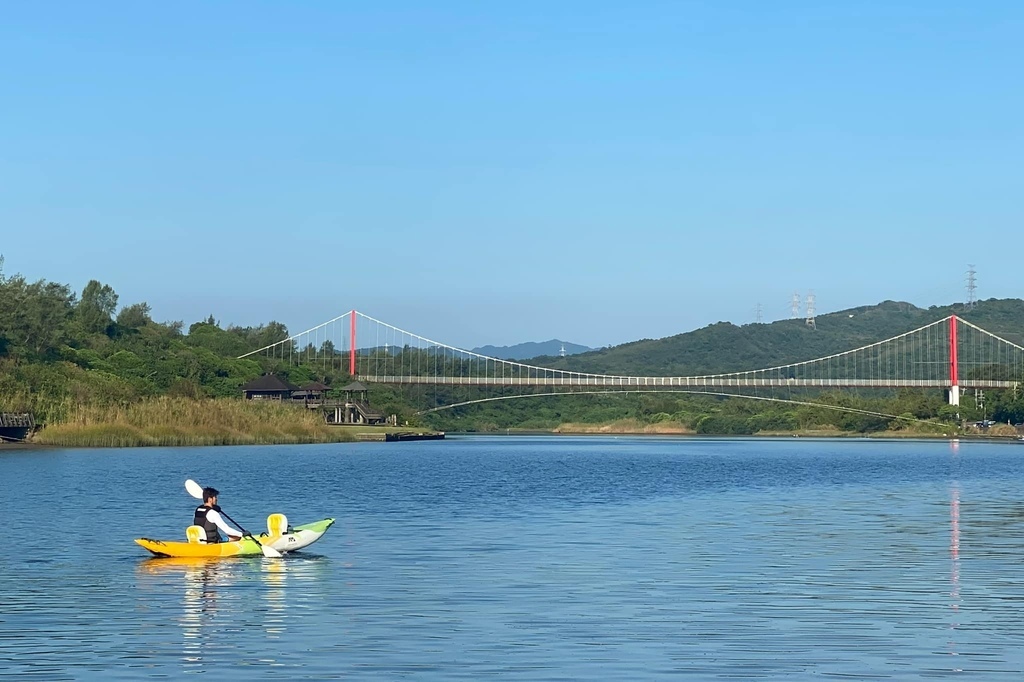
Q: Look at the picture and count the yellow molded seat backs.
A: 2